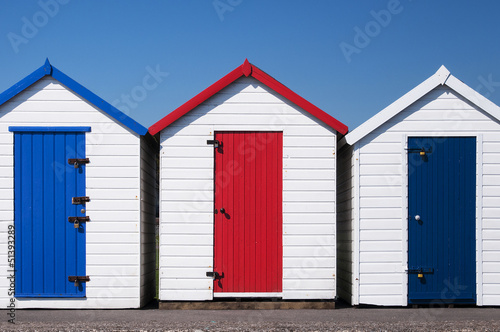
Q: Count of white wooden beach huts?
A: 3